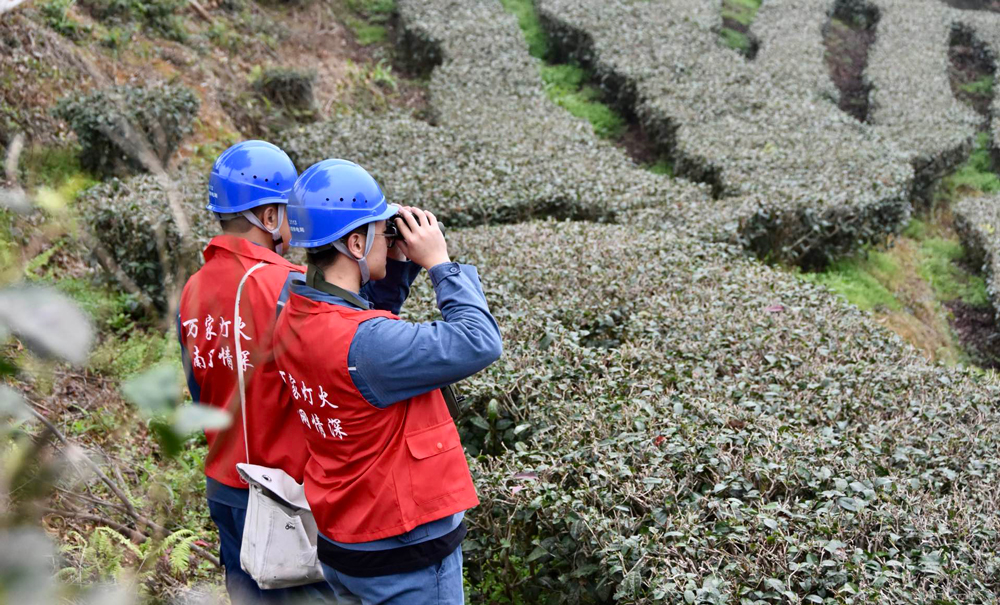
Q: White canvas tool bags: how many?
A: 1